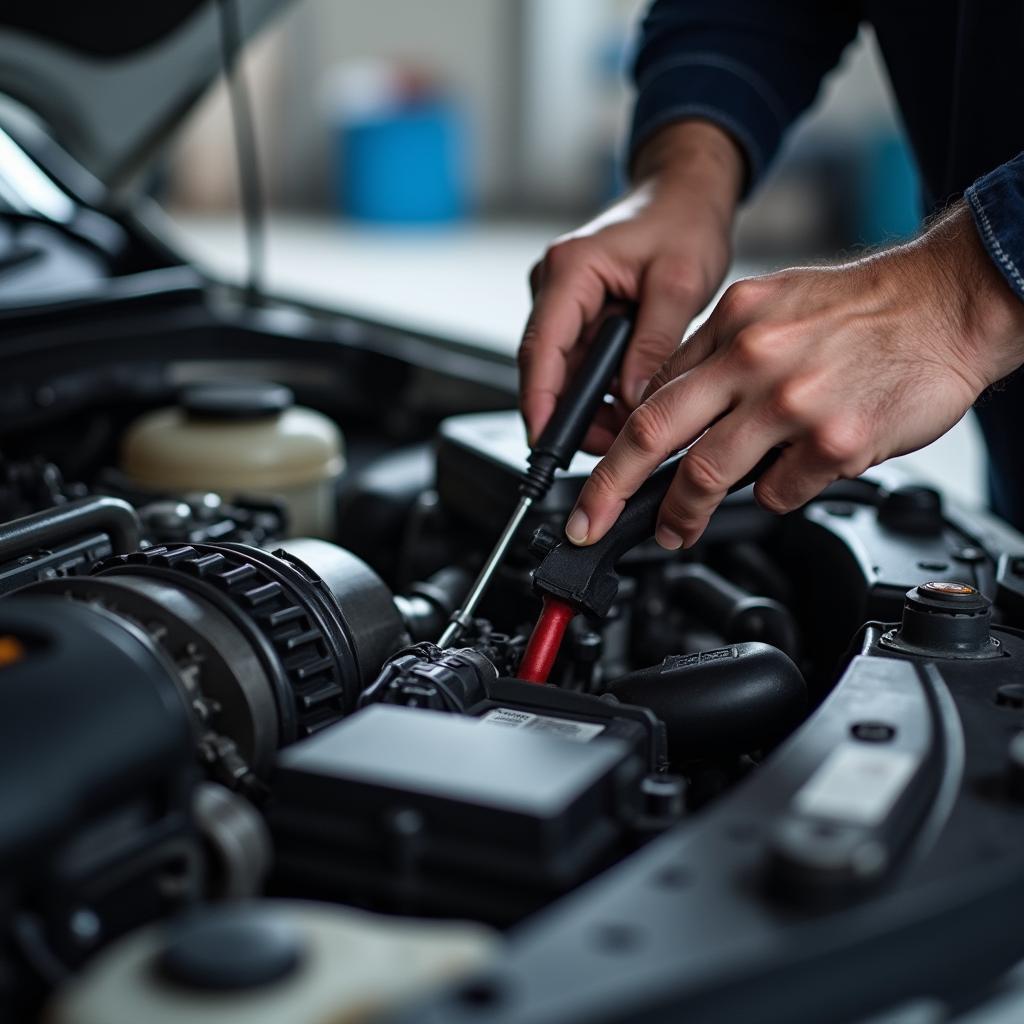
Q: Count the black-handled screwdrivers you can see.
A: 1